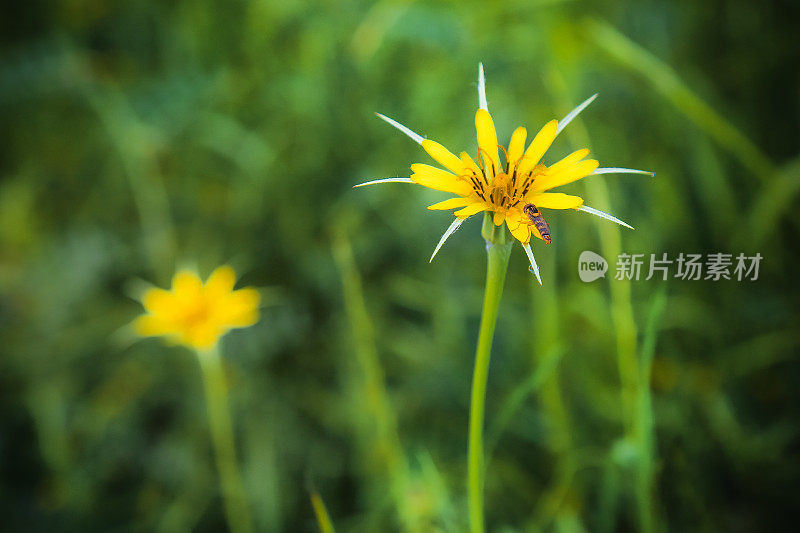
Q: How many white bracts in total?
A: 8